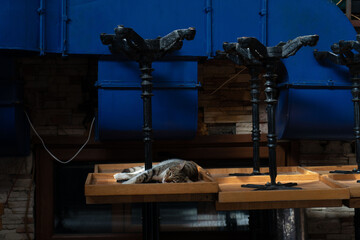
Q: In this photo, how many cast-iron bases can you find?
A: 4